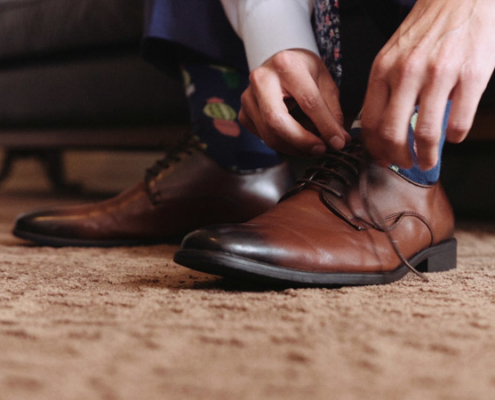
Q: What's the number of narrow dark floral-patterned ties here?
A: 1